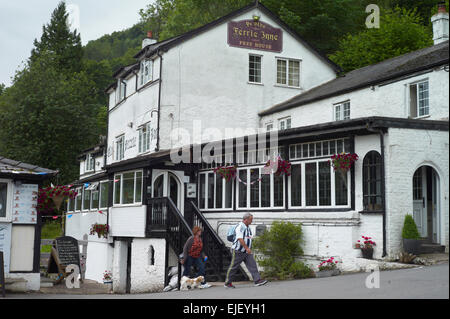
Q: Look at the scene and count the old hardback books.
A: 0